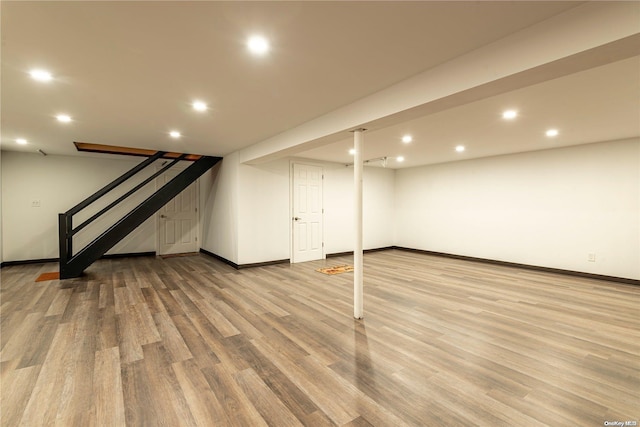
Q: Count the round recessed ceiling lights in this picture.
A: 12